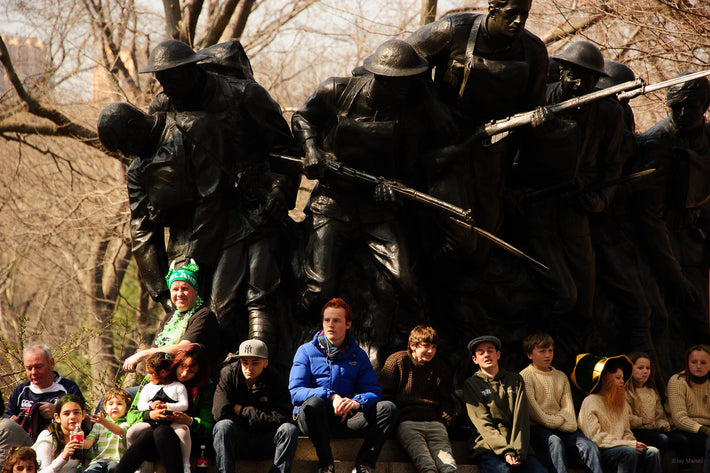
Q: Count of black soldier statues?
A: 7